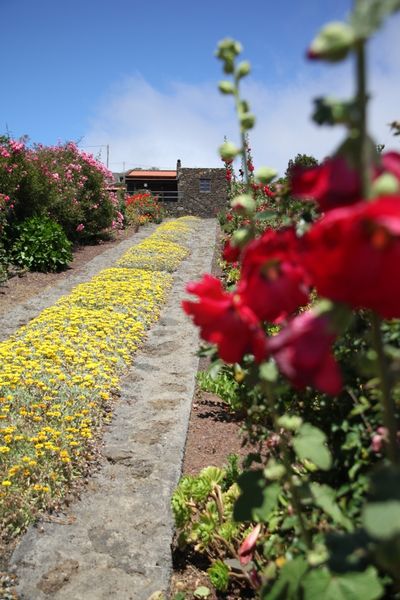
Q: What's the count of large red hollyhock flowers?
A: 5